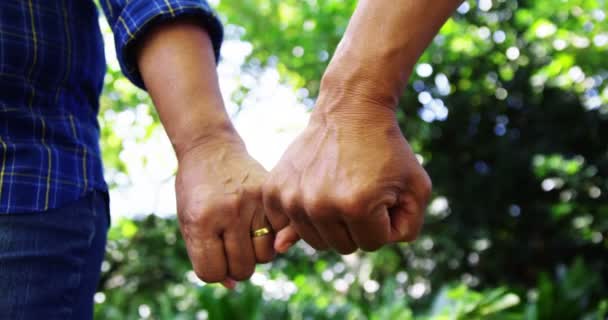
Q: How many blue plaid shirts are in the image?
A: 1